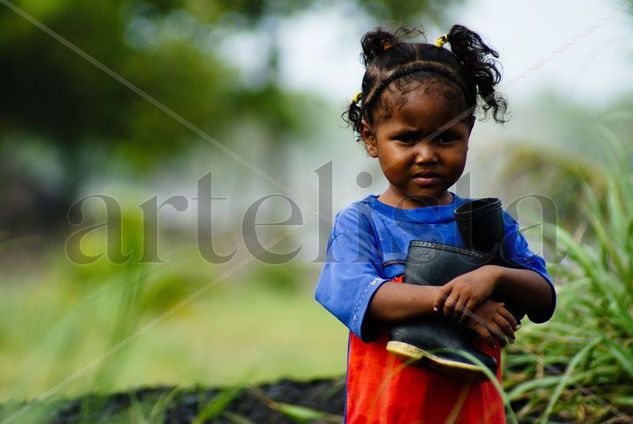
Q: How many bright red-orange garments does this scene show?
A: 1